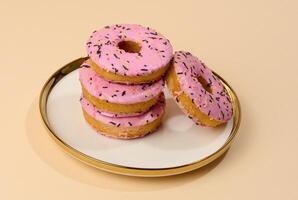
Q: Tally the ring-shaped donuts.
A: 4